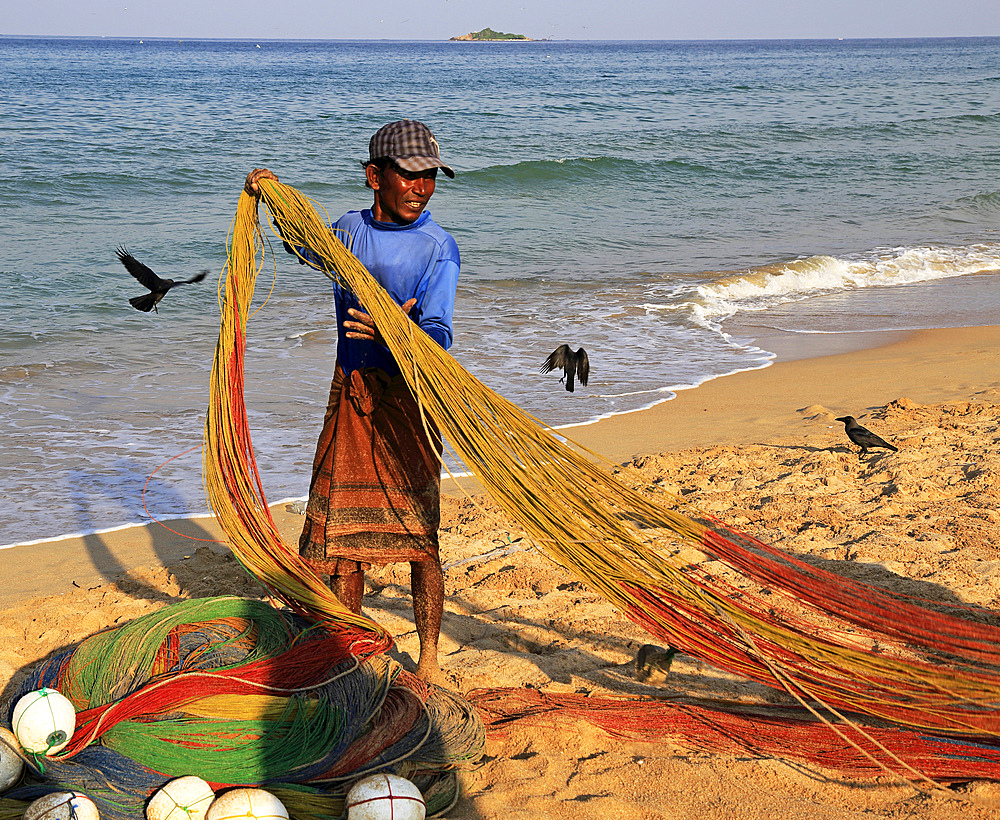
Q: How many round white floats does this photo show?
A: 6